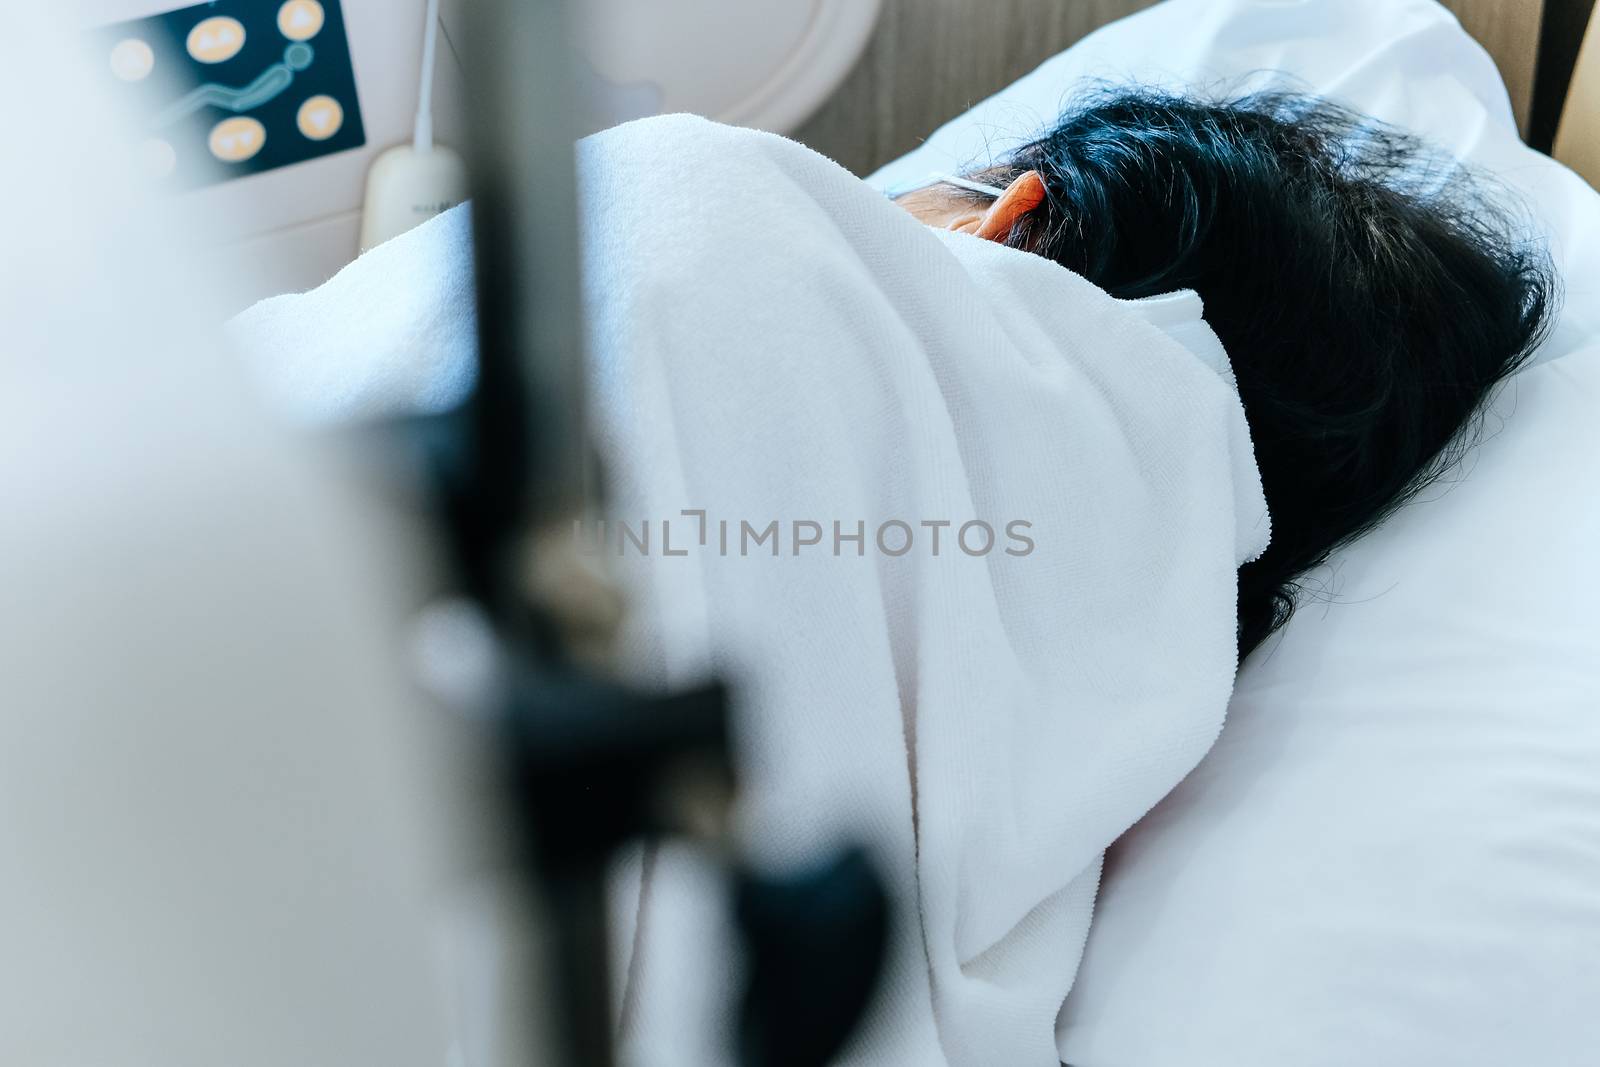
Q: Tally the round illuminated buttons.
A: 6